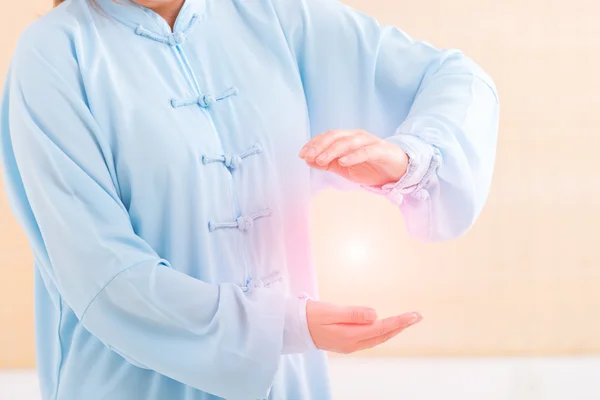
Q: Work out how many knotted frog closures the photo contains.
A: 5